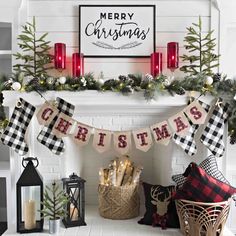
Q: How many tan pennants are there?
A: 9